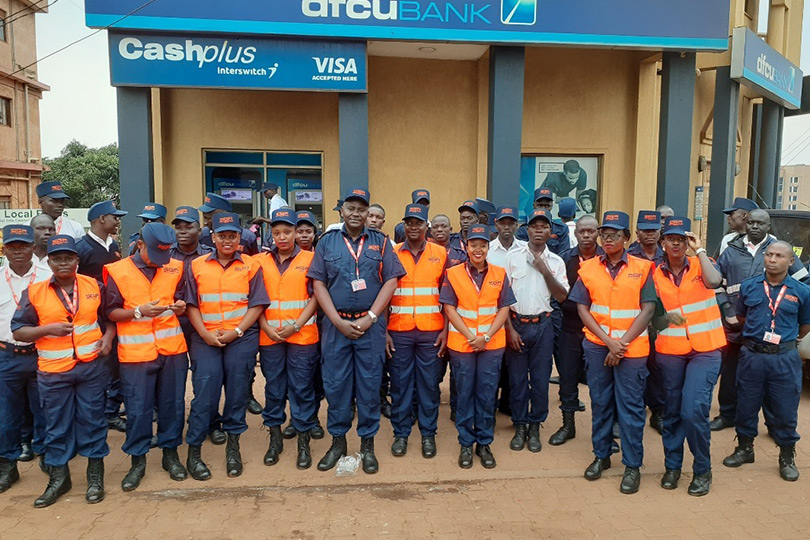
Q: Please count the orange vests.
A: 8